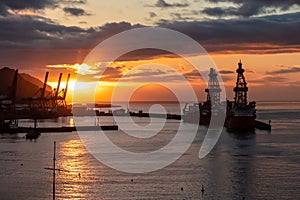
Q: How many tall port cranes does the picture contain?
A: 4